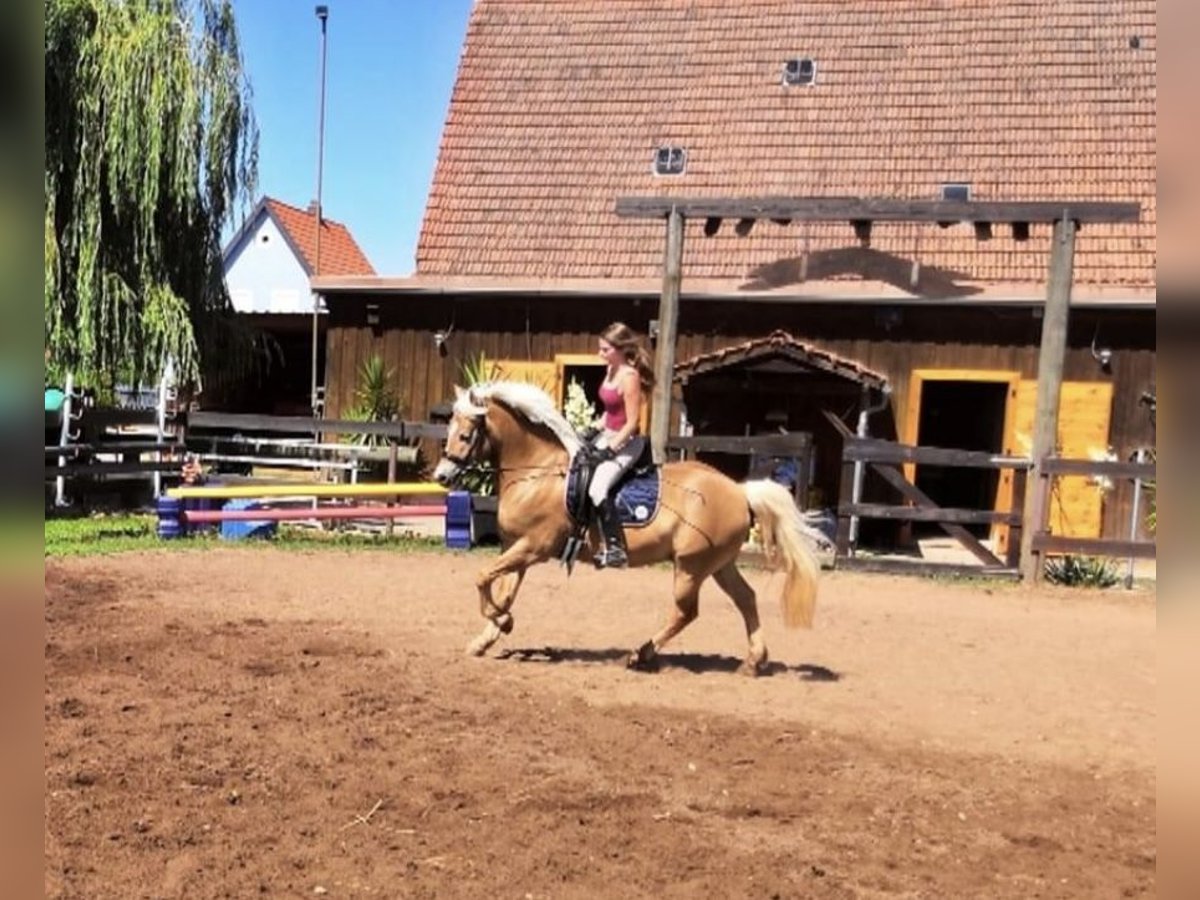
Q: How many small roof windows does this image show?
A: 3